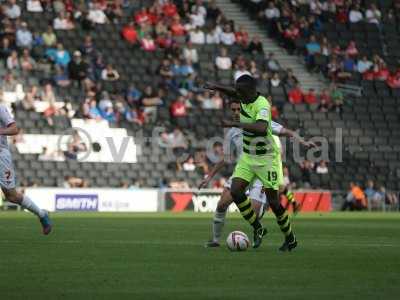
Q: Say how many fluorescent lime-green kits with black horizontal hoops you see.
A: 1